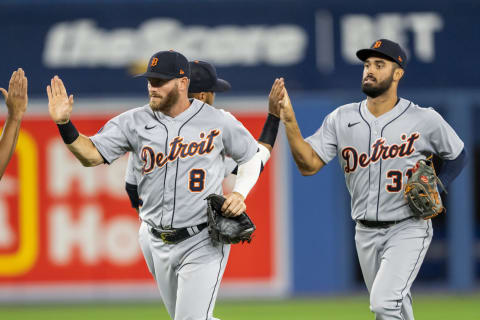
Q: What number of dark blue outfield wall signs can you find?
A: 1